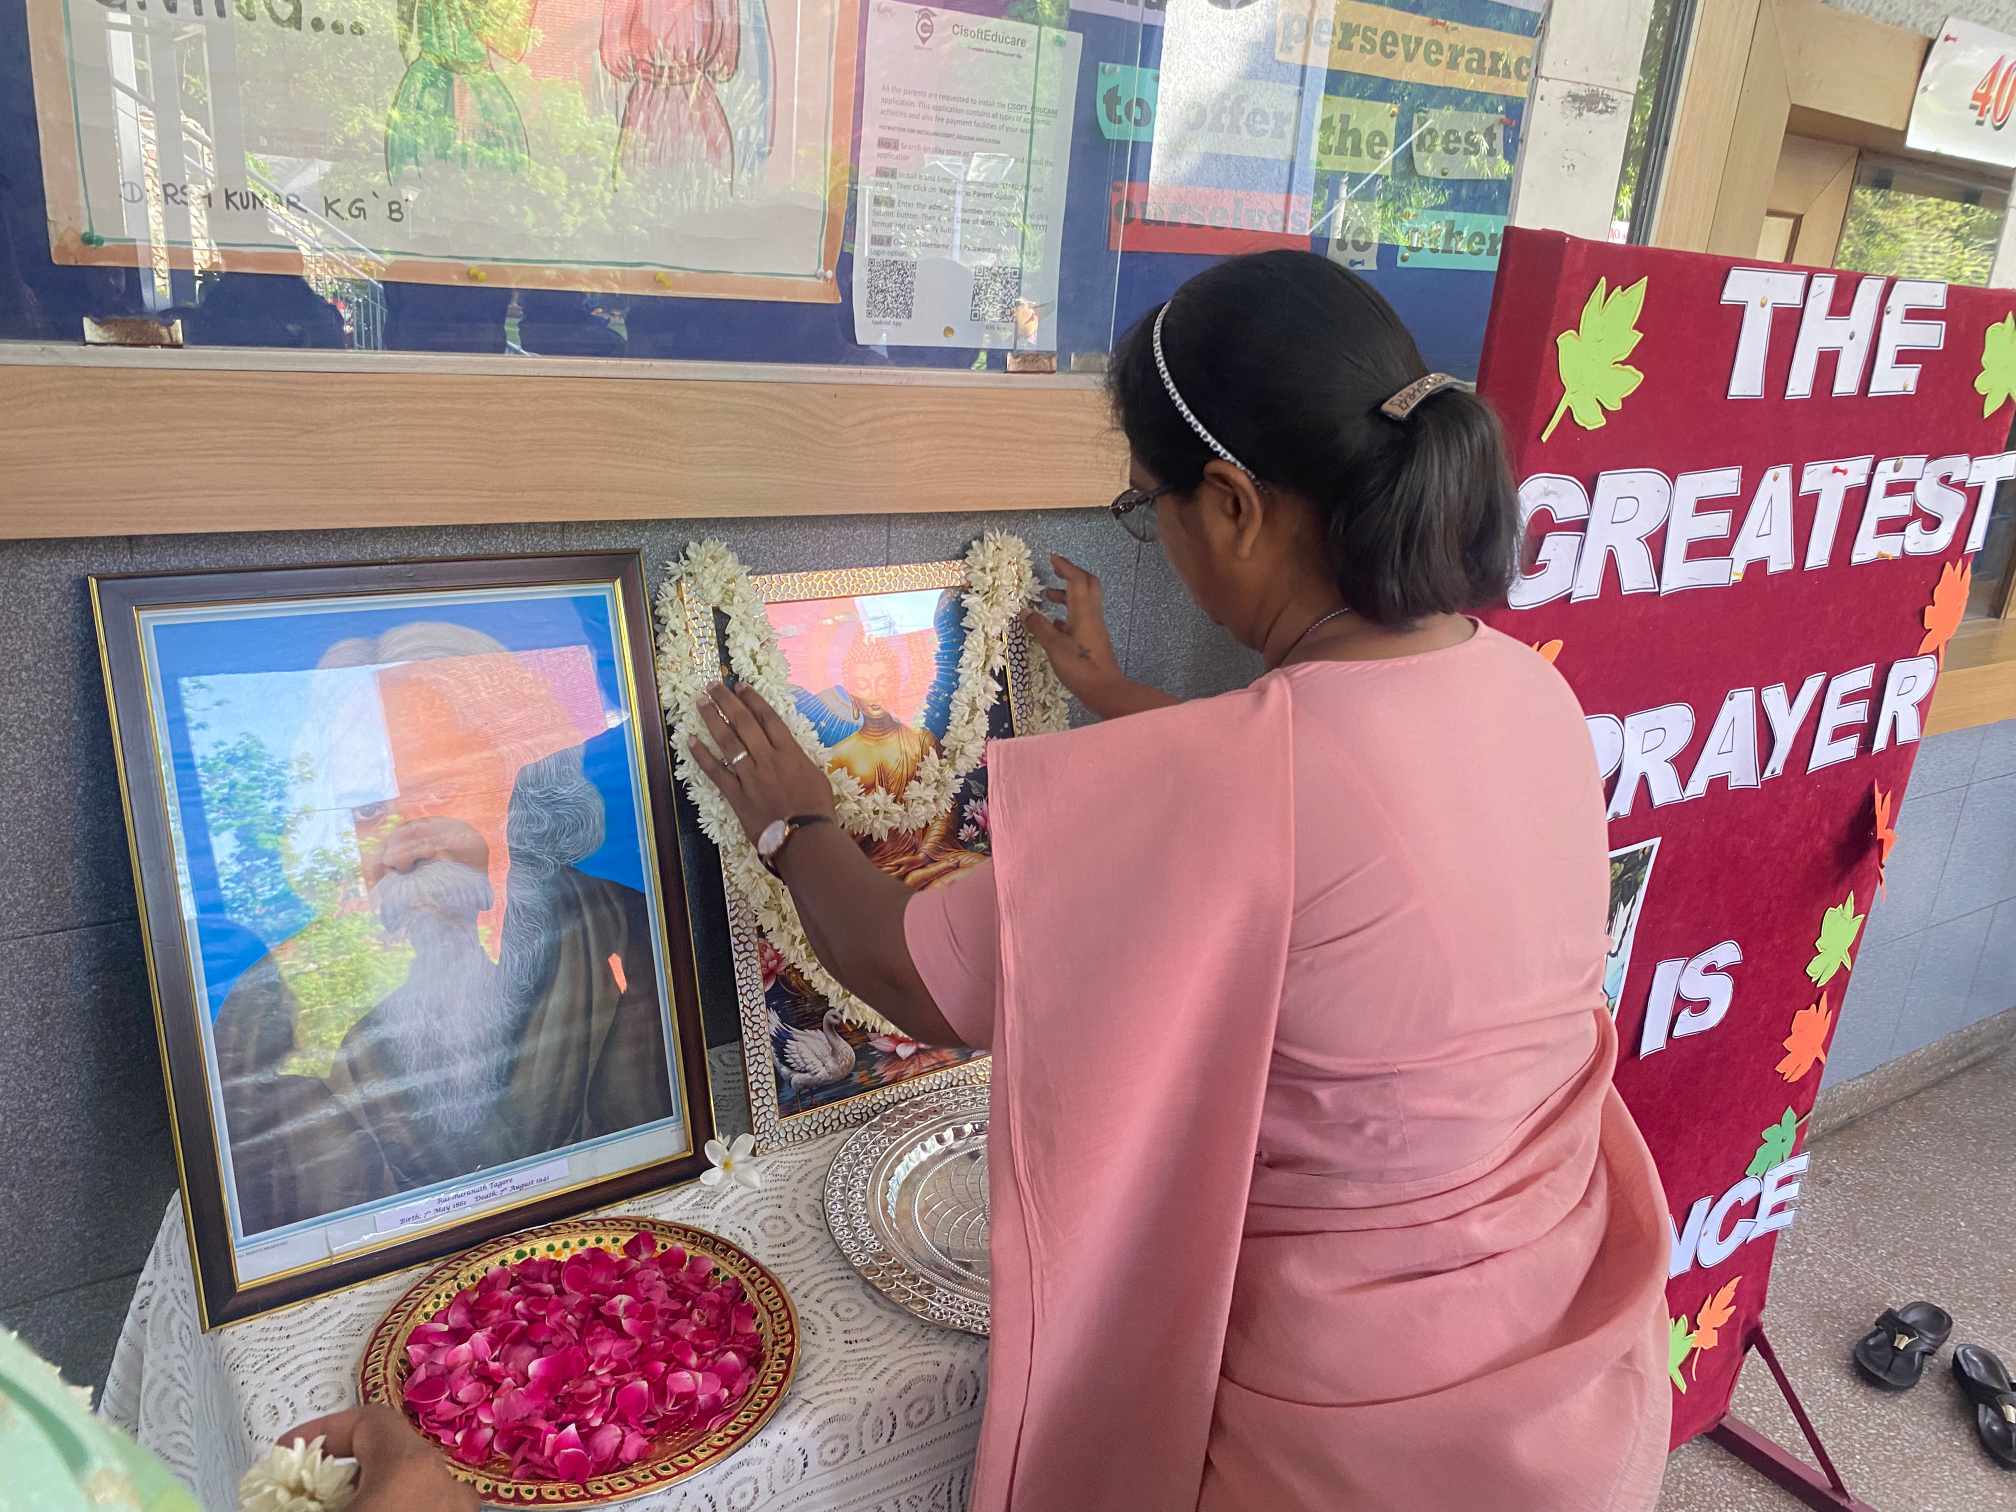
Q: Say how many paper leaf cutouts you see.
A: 10